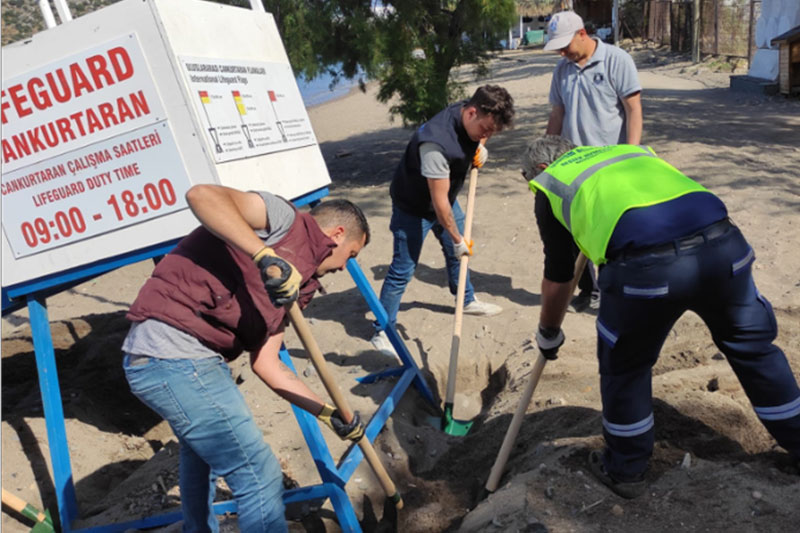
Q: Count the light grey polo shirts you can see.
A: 1